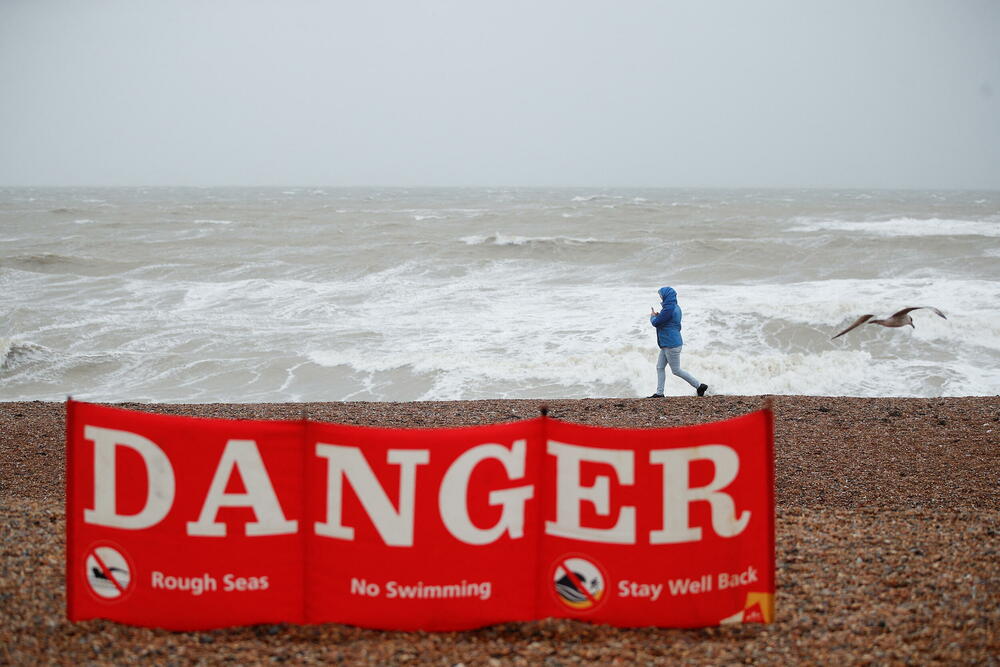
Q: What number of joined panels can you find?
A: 3